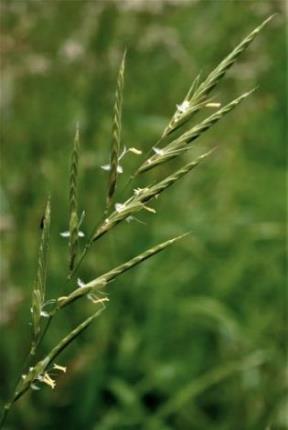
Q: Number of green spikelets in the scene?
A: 8